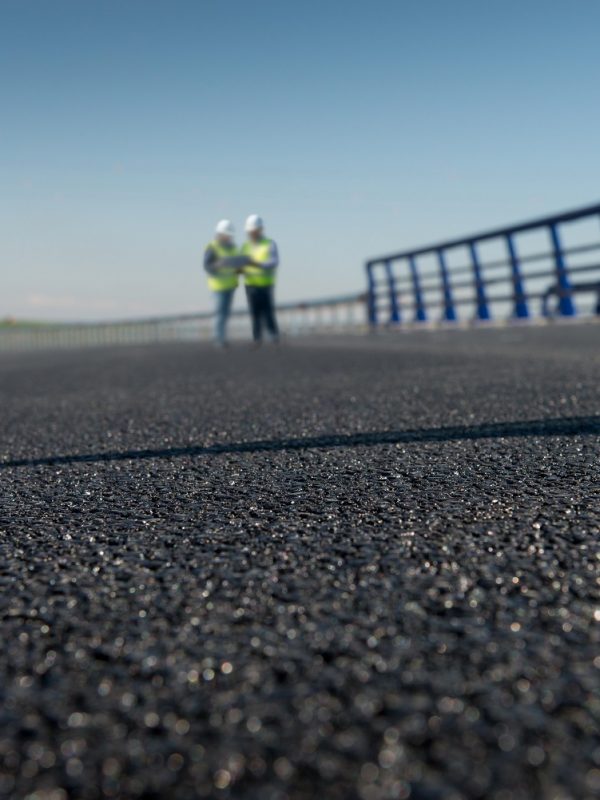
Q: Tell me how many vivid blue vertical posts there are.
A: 7